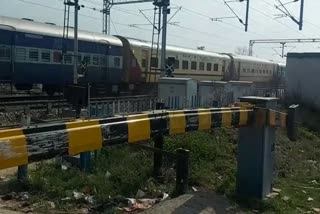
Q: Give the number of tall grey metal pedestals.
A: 1